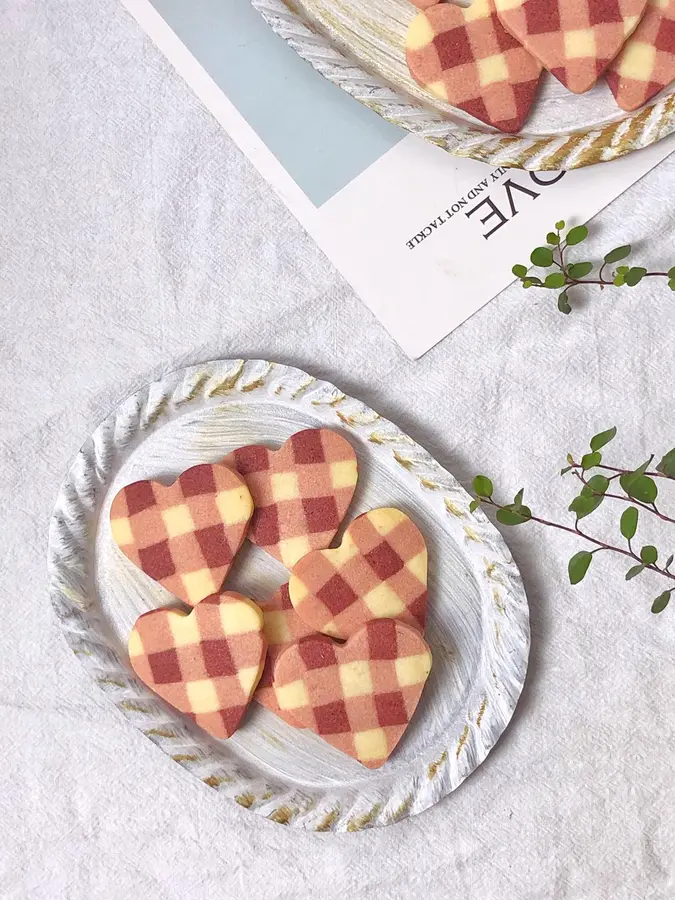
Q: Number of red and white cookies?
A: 10